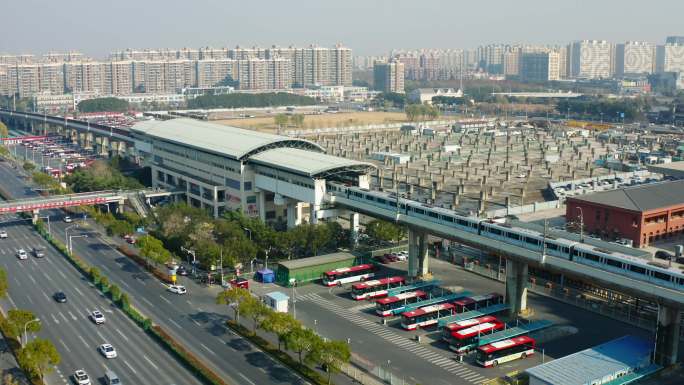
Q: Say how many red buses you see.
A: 8